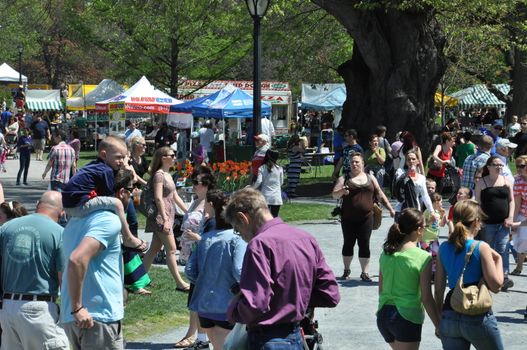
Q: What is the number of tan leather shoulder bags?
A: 1